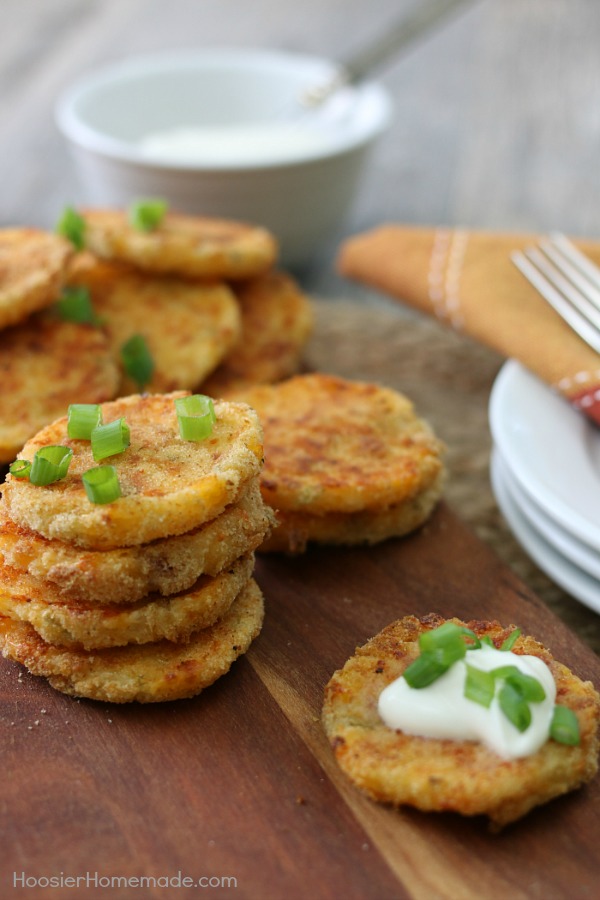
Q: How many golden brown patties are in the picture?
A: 12